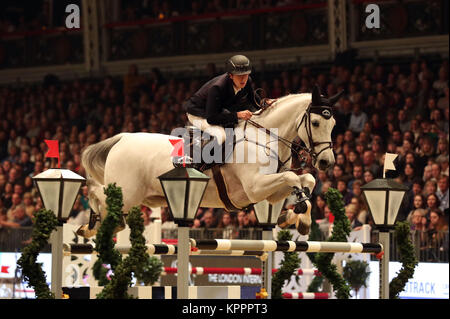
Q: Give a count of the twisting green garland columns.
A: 6